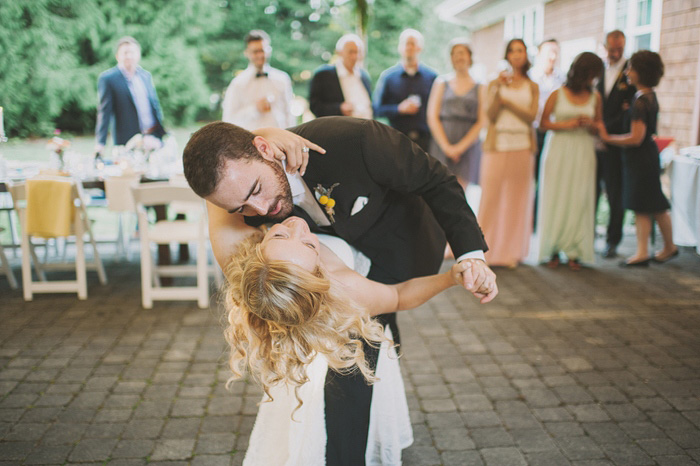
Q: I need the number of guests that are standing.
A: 10